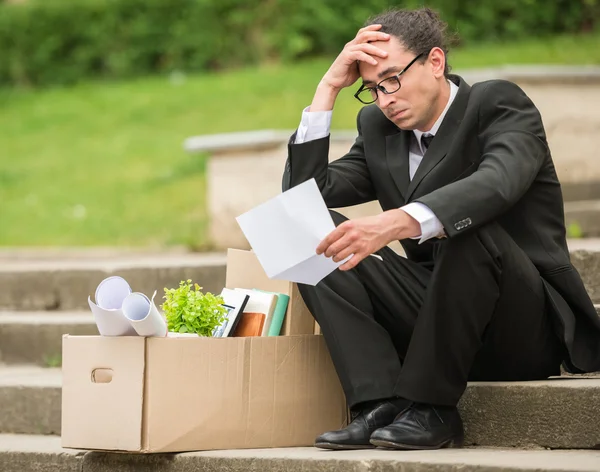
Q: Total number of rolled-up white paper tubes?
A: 2